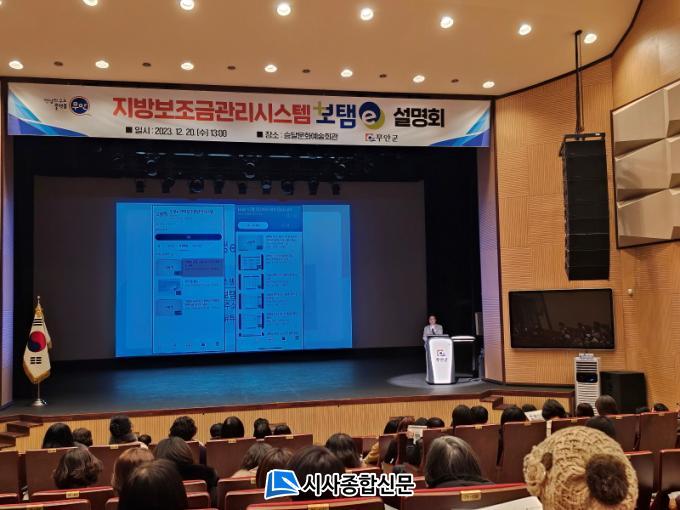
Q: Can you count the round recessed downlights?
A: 14